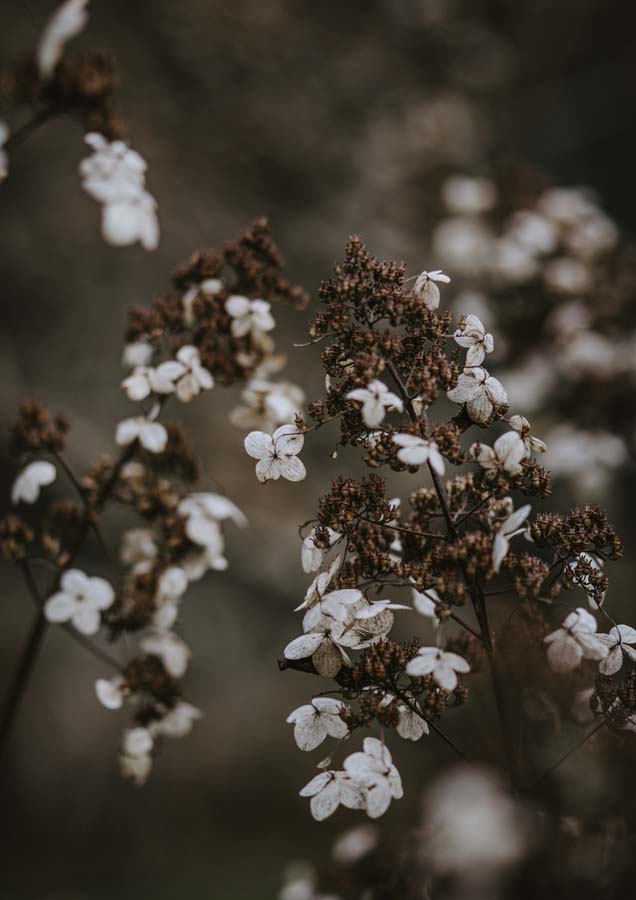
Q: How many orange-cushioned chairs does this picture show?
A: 0